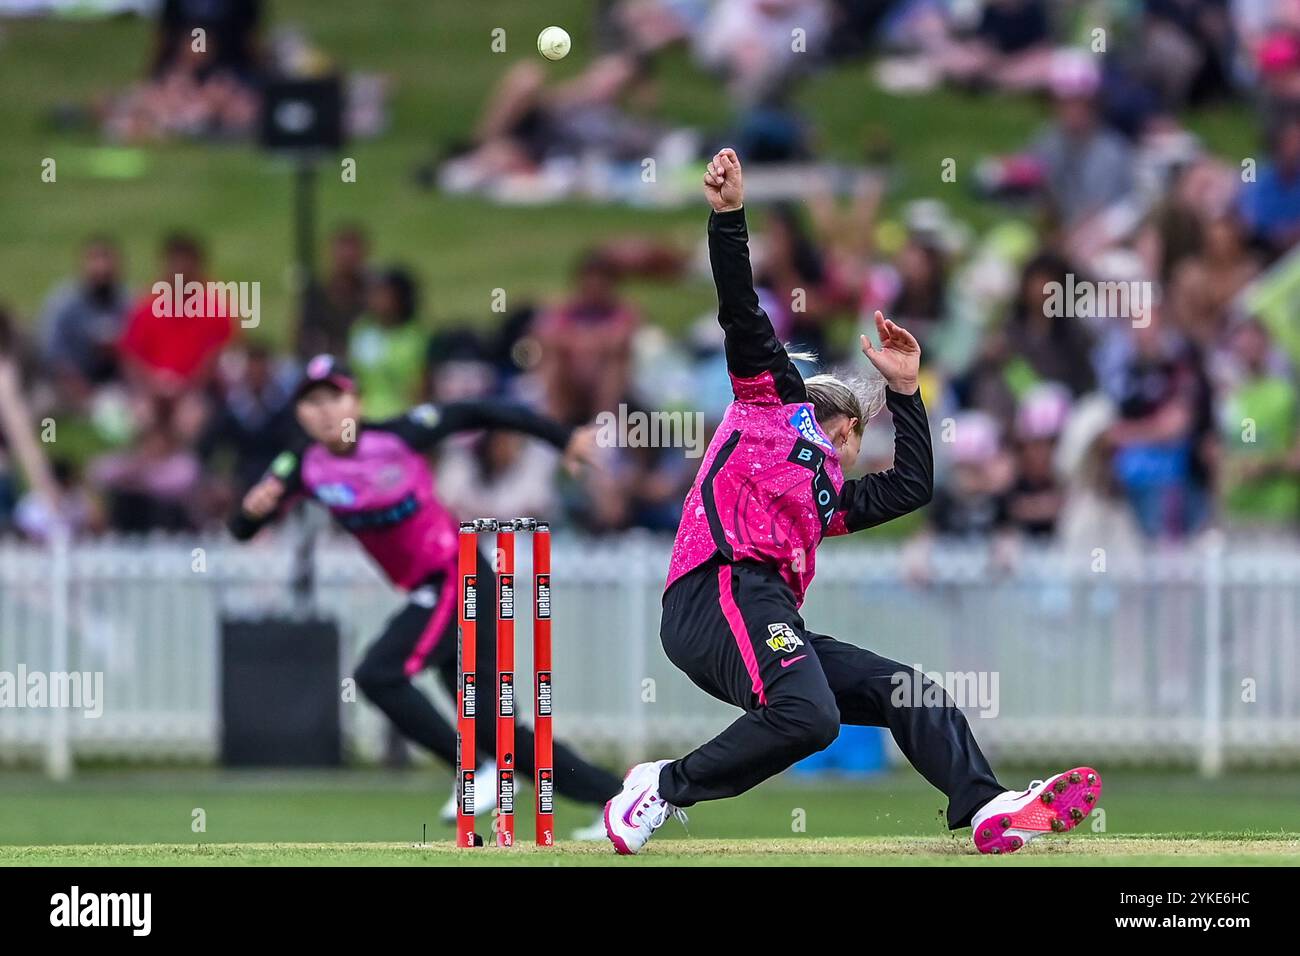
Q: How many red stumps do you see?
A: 3